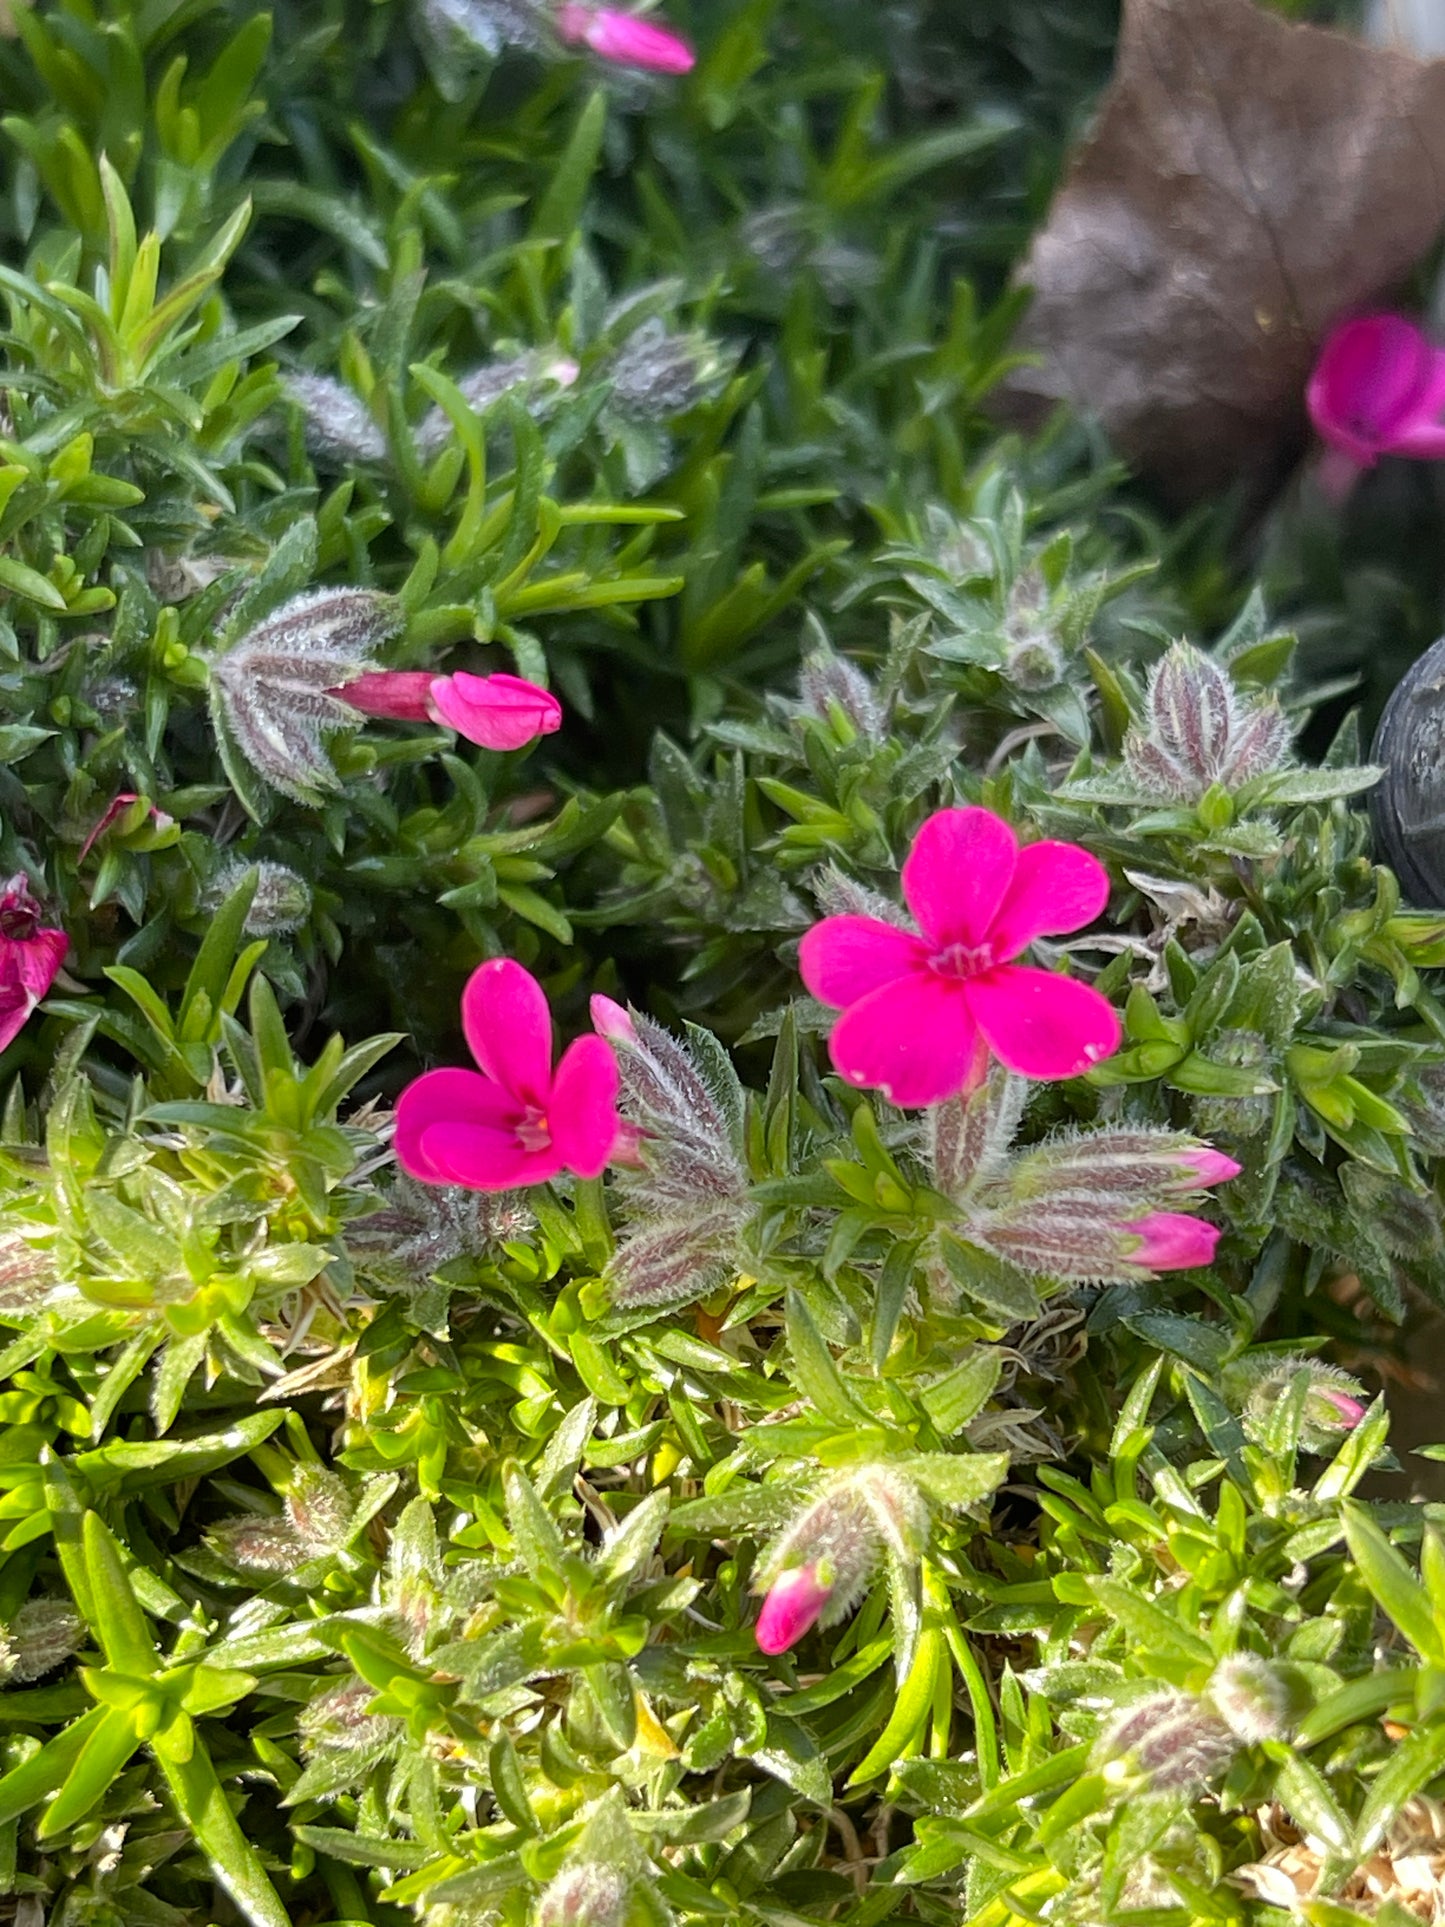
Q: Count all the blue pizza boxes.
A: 0